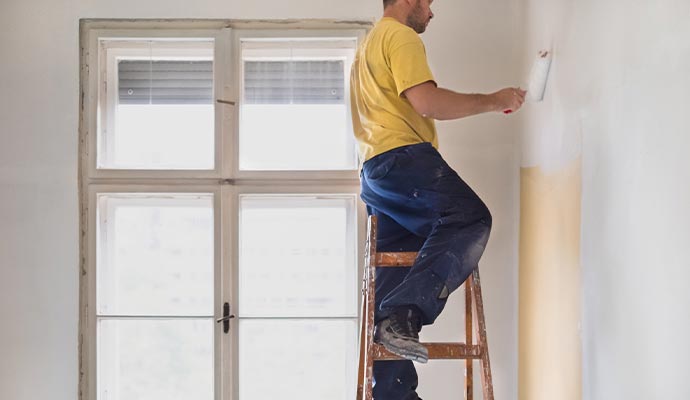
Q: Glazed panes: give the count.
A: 6